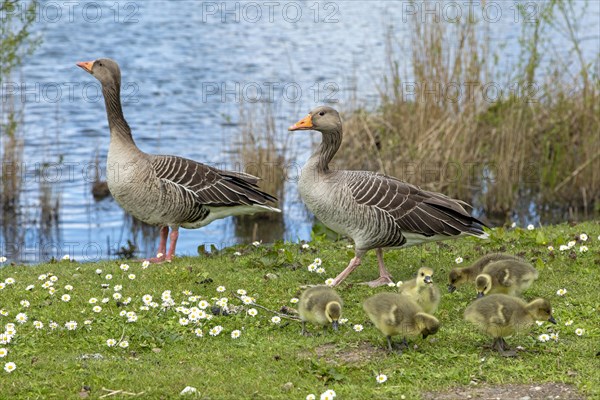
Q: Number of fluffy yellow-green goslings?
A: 6